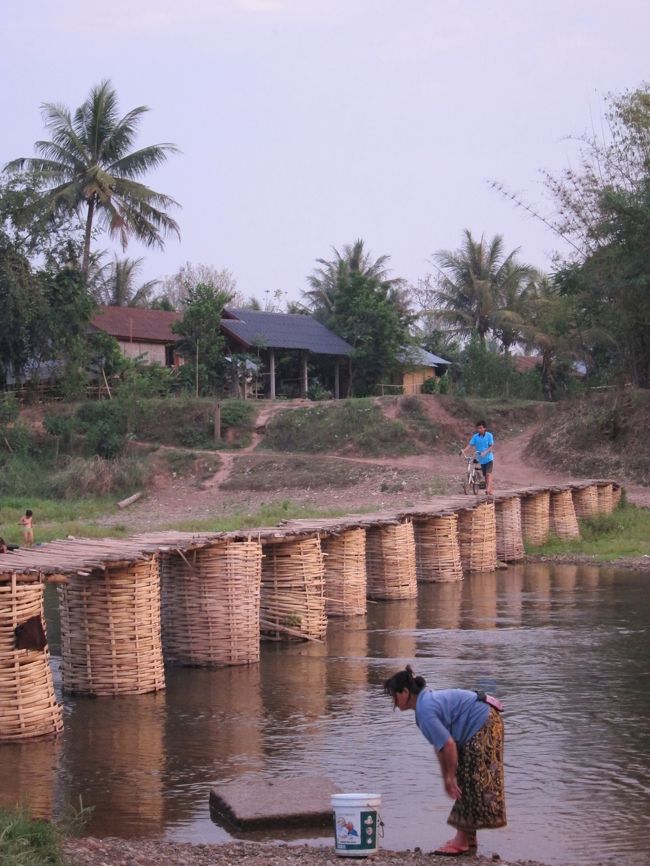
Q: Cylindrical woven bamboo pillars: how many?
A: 14